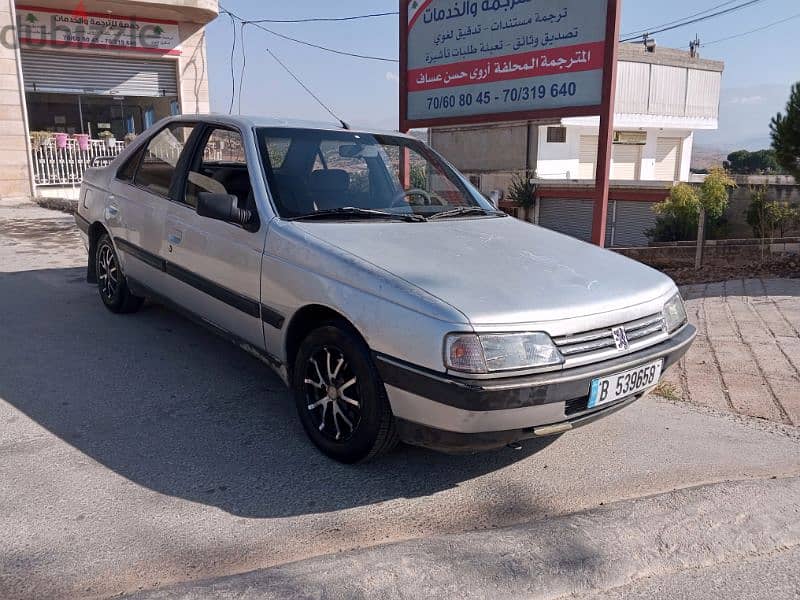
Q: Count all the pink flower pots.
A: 2